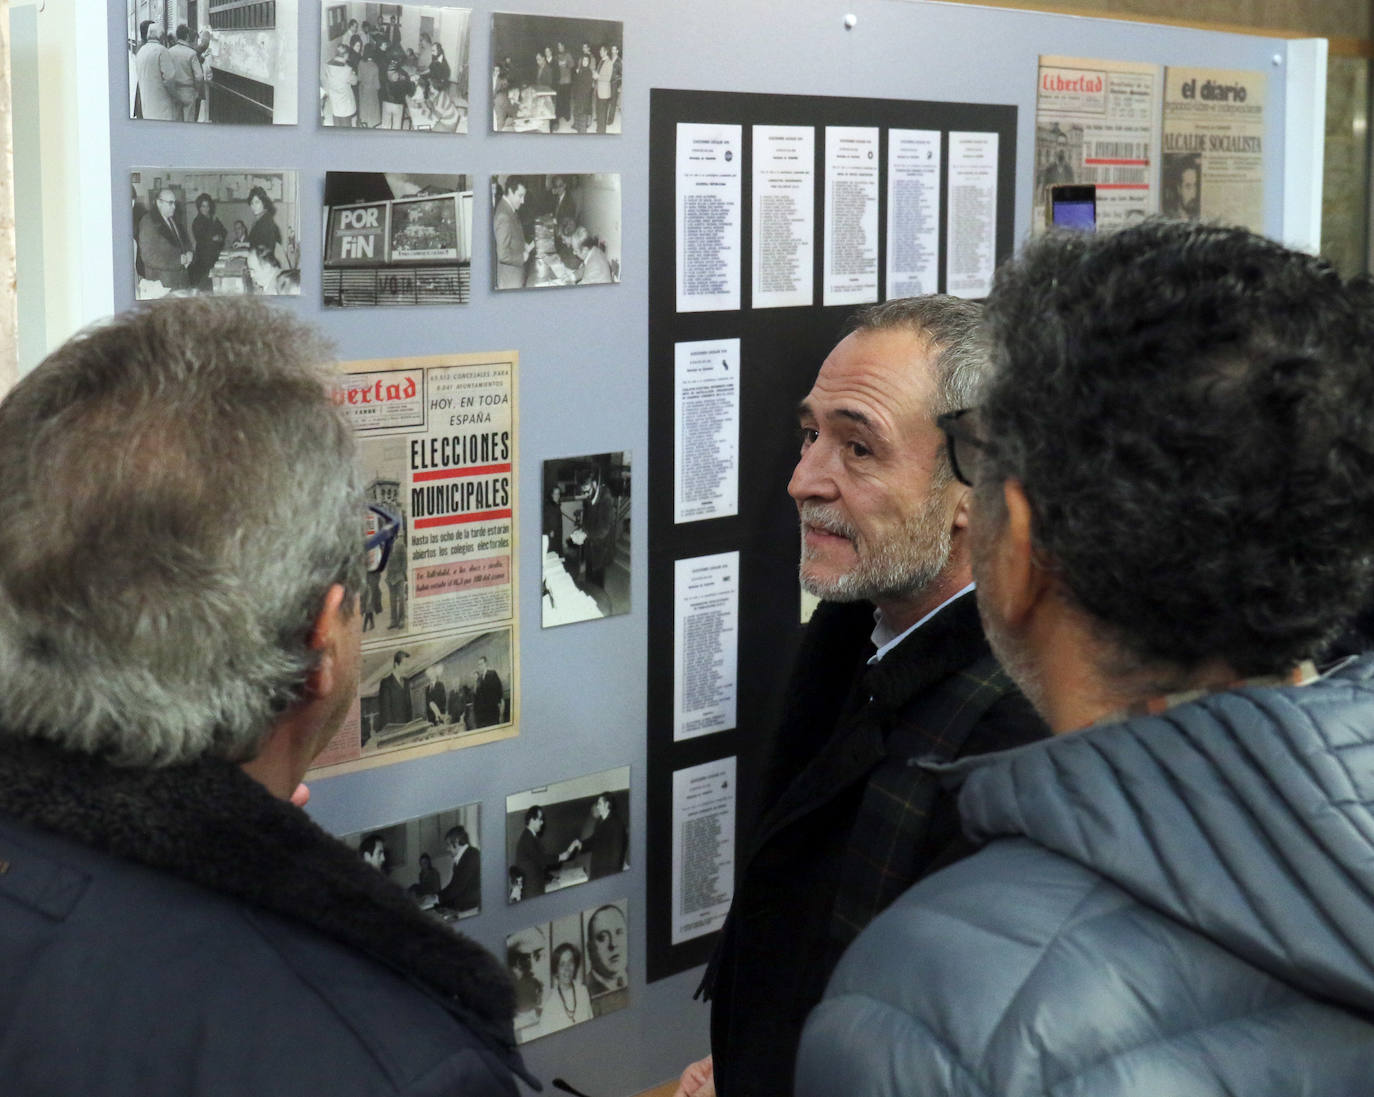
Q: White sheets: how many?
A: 8